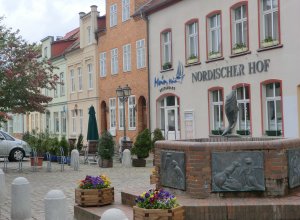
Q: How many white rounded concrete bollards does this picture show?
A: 6